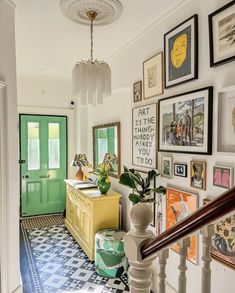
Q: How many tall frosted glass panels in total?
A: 2